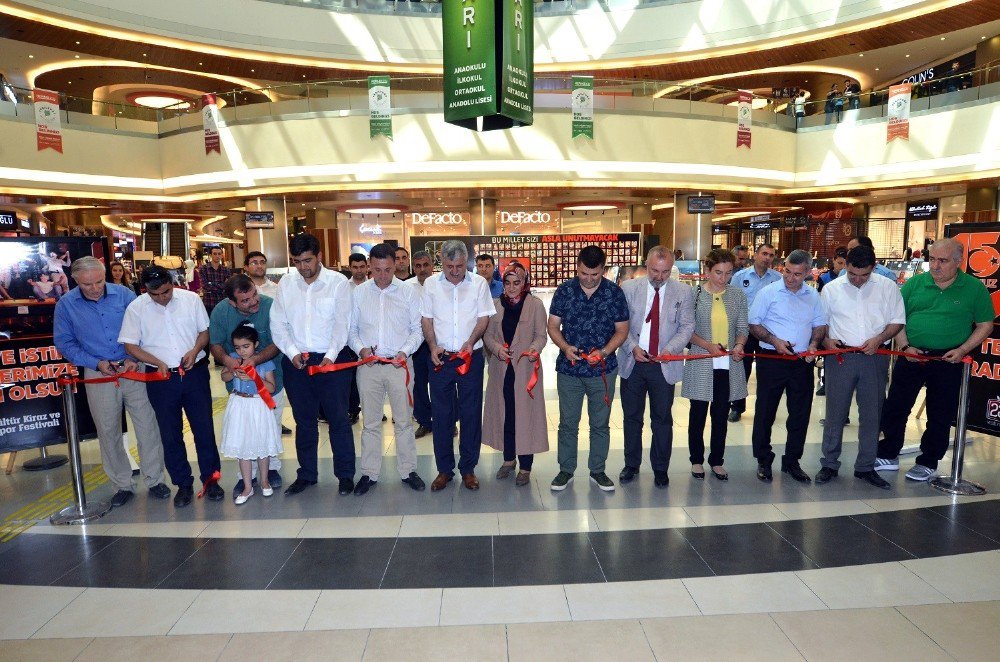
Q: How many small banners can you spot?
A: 6